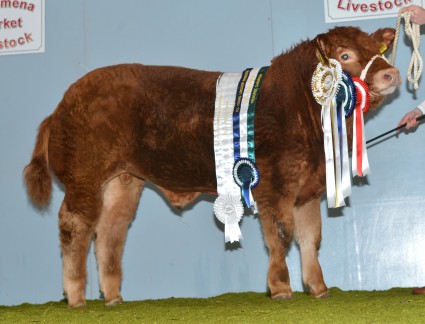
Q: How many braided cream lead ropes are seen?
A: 1